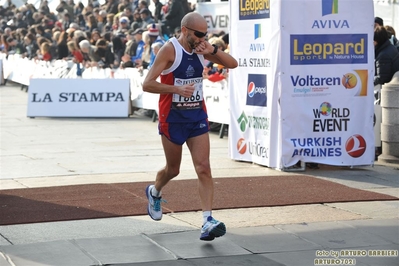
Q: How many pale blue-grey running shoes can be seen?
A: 2